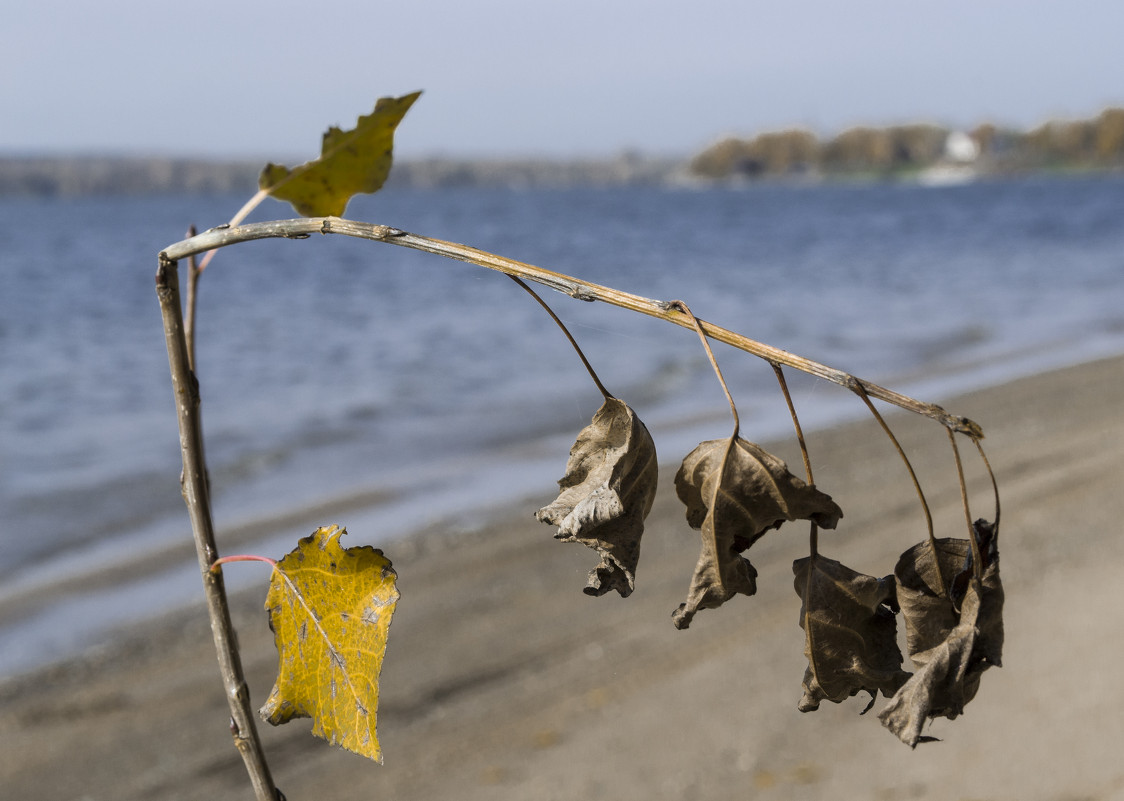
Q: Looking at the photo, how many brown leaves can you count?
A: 6